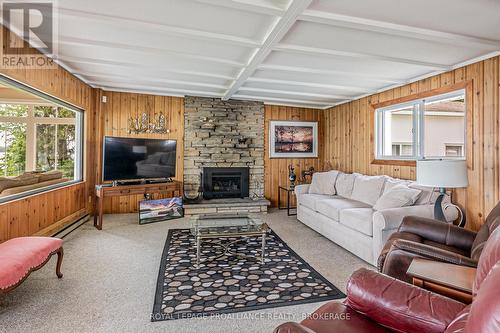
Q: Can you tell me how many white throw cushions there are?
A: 2